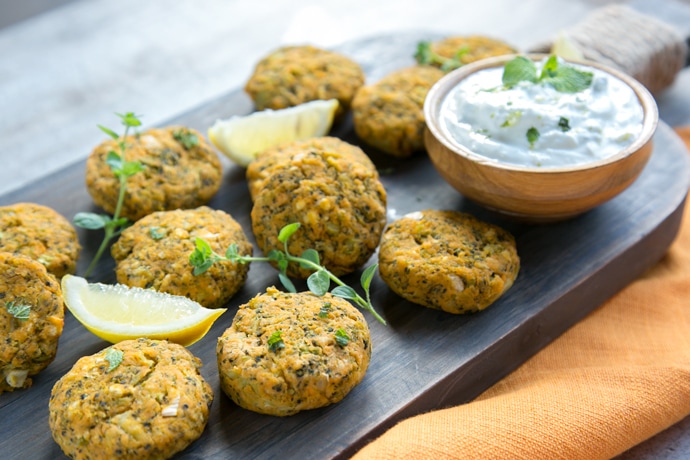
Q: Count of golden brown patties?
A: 12